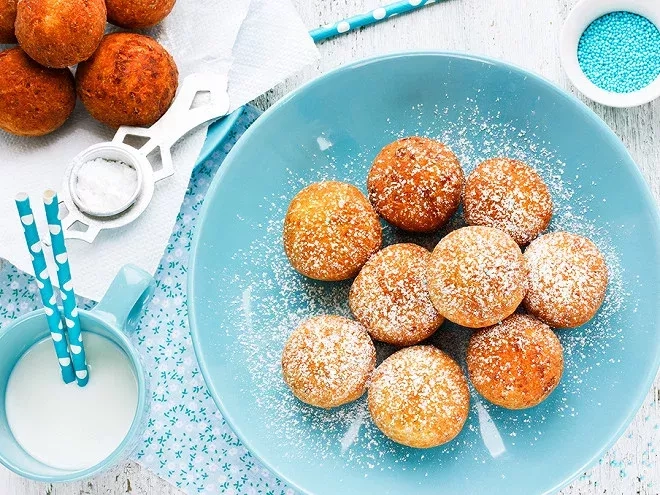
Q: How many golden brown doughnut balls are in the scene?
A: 14